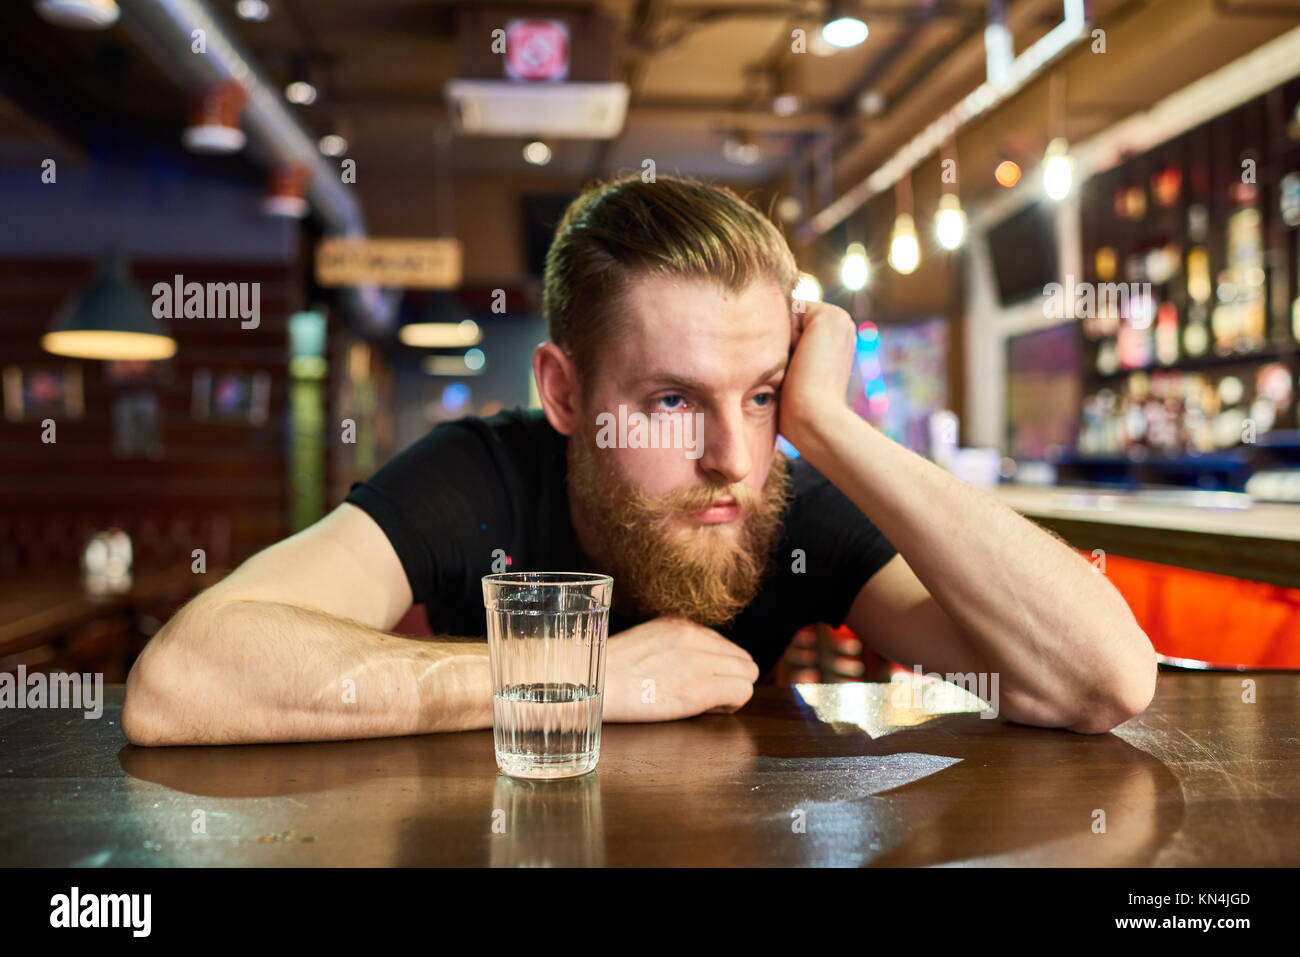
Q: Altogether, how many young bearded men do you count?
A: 1